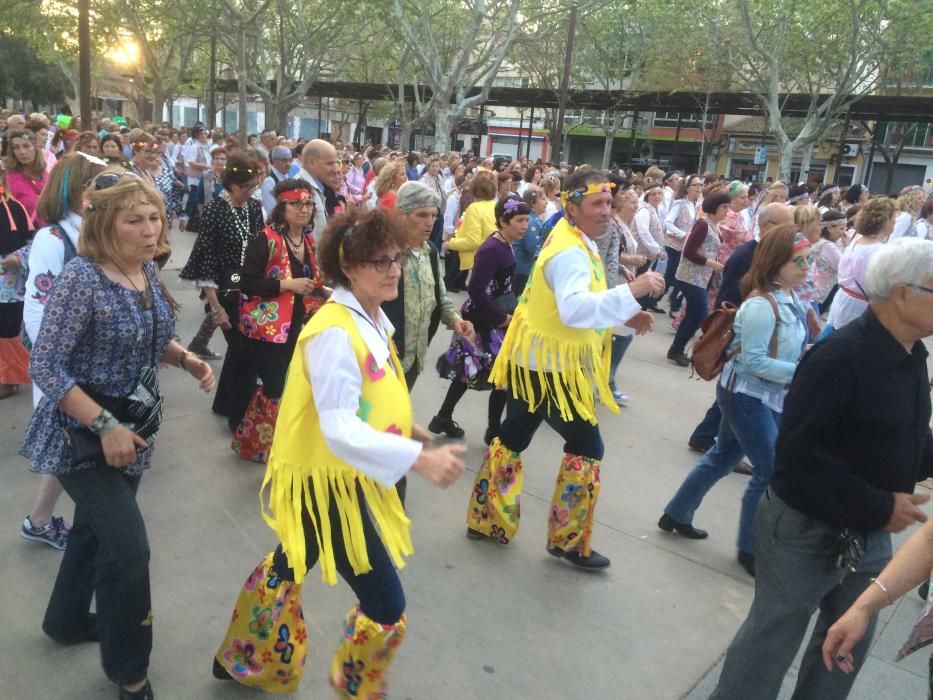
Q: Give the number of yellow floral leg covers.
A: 4